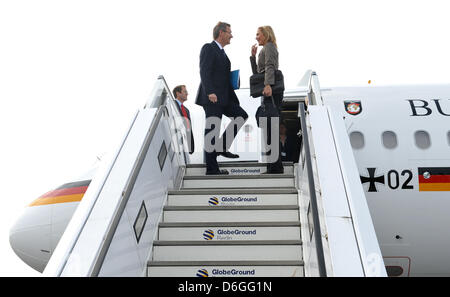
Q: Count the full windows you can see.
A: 3